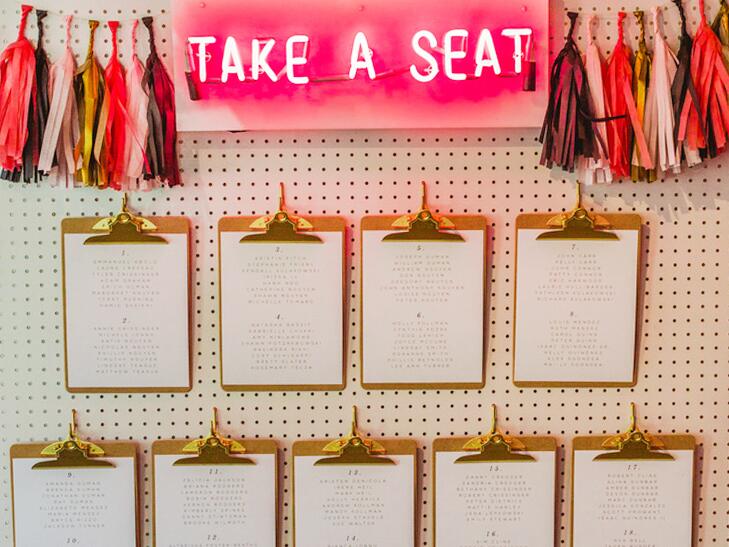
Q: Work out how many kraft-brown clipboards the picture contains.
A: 9